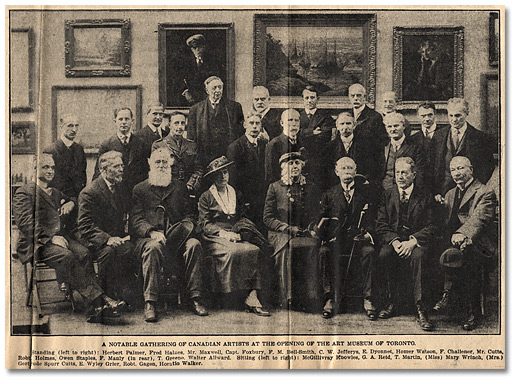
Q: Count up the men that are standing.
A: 15